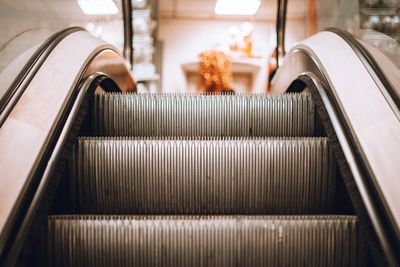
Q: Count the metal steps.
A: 3